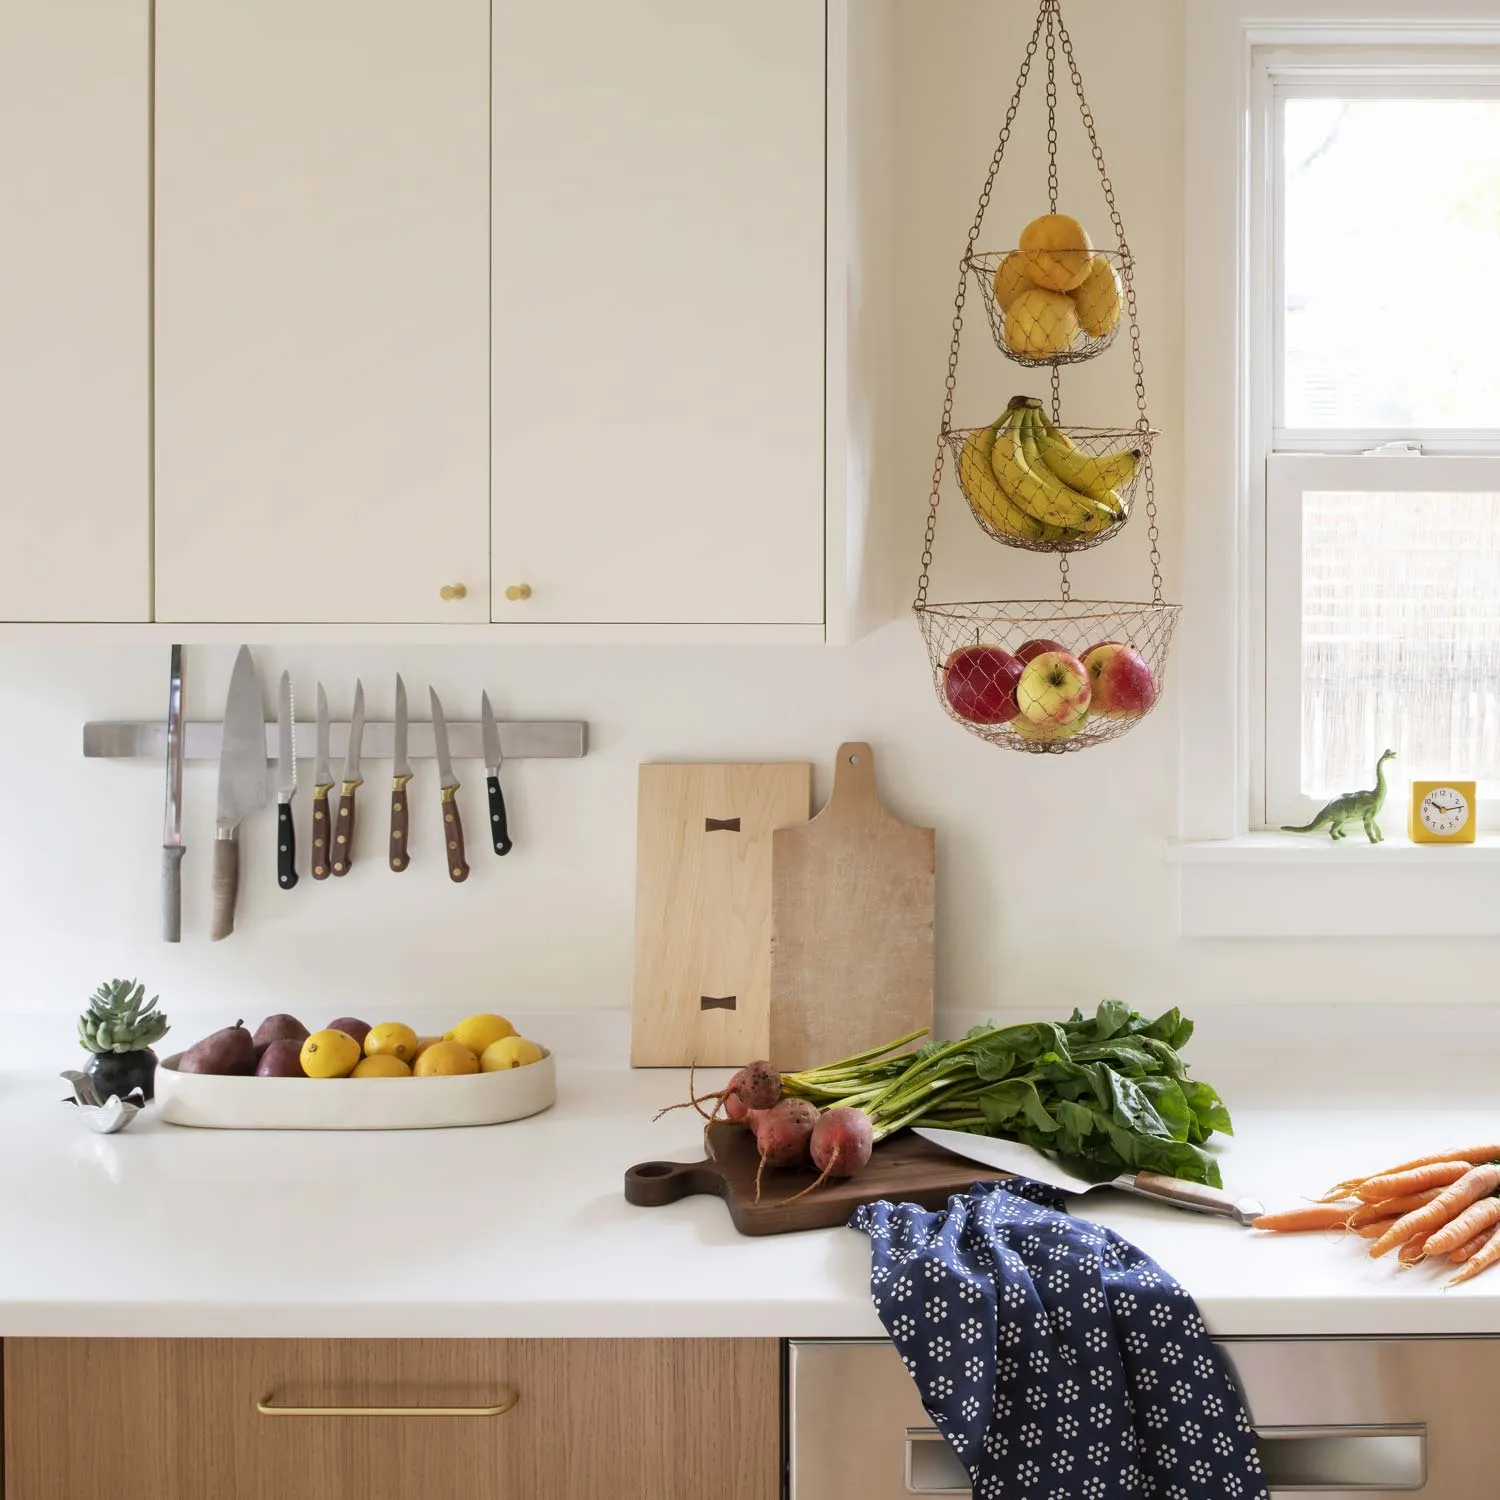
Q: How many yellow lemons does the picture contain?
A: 6